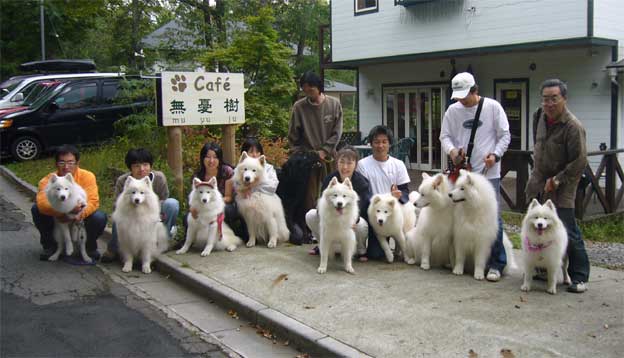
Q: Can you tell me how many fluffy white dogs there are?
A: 9